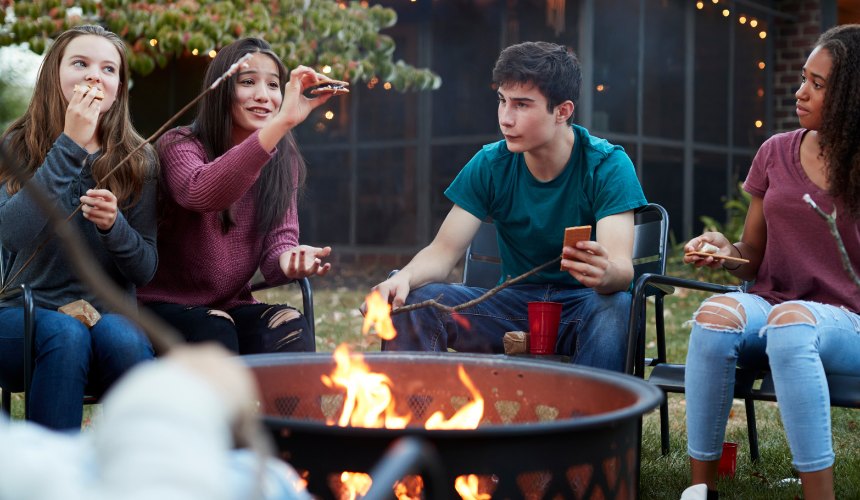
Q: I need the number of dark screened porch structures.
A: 1